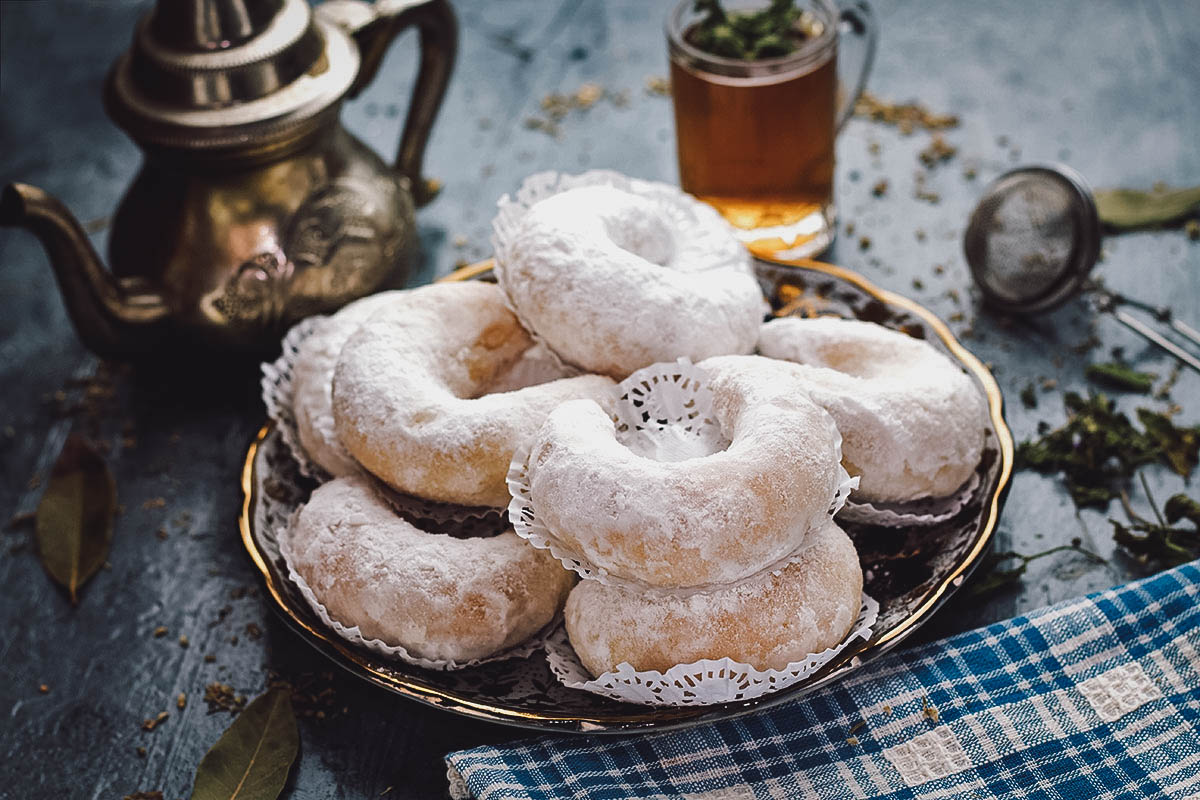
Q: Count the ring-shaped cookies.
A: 7